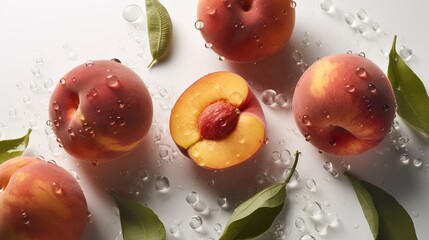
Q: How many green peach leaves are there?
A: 6